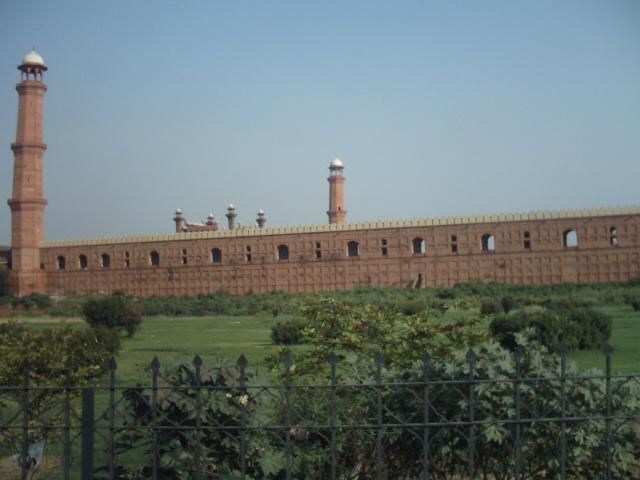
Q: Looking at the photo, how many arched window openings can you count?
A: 10